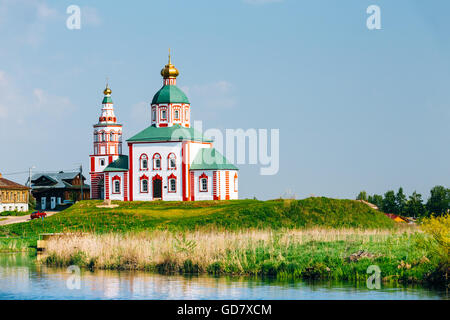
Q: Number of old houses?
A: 2